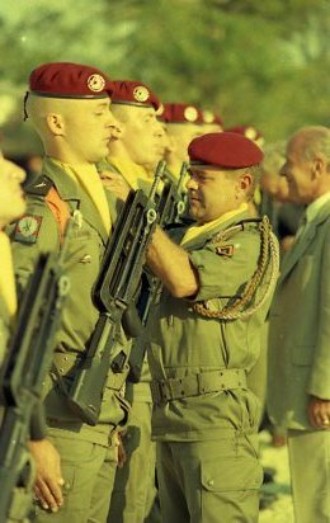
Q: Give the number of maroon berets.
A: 6